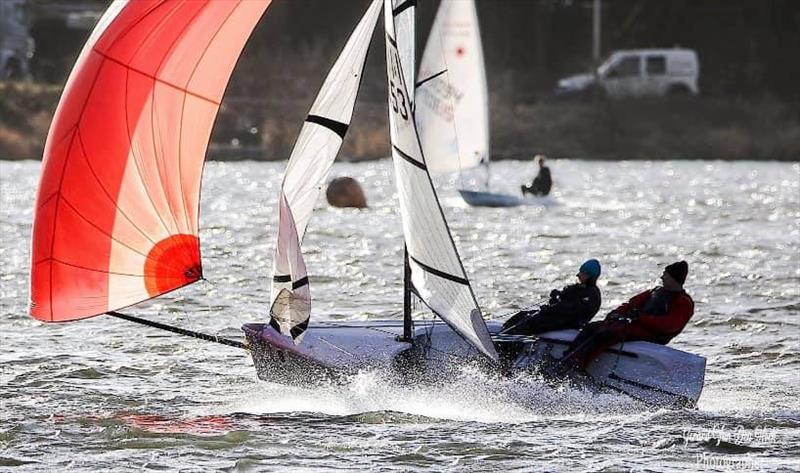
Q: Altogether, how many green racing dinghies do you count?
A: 0